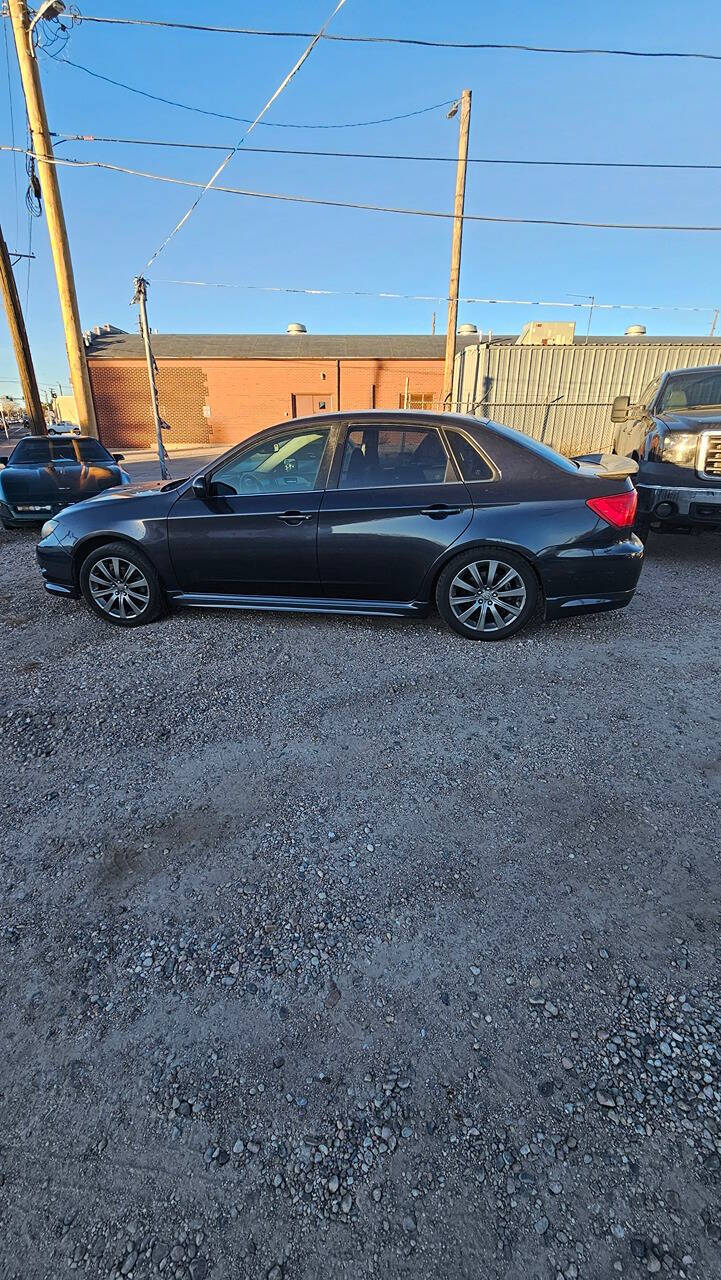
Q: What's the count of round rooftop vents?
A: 3